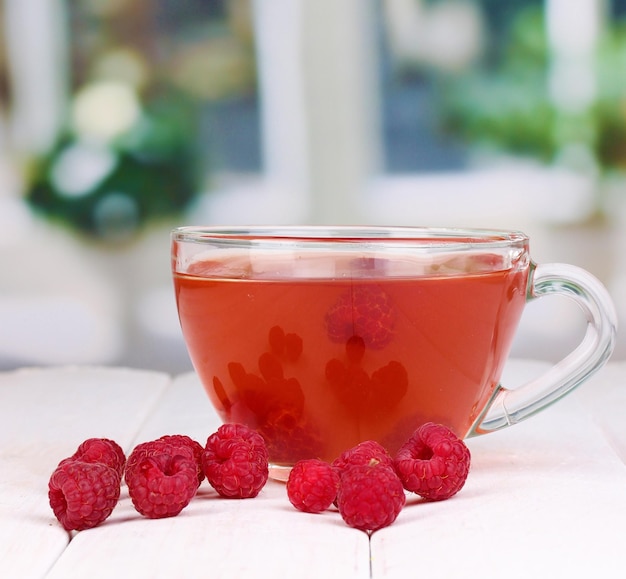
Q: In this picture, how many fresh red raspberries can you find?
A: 9